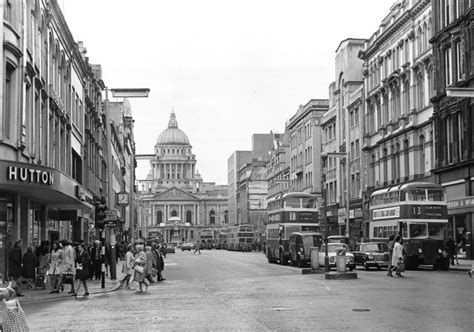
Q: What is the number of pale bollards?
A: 2